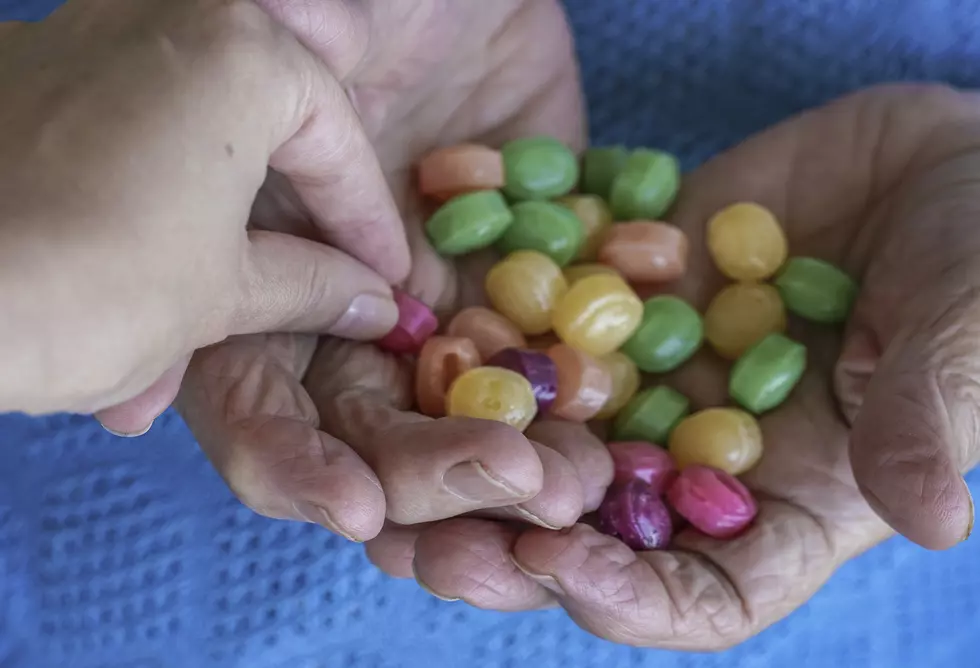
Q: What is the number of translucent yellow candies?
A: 9